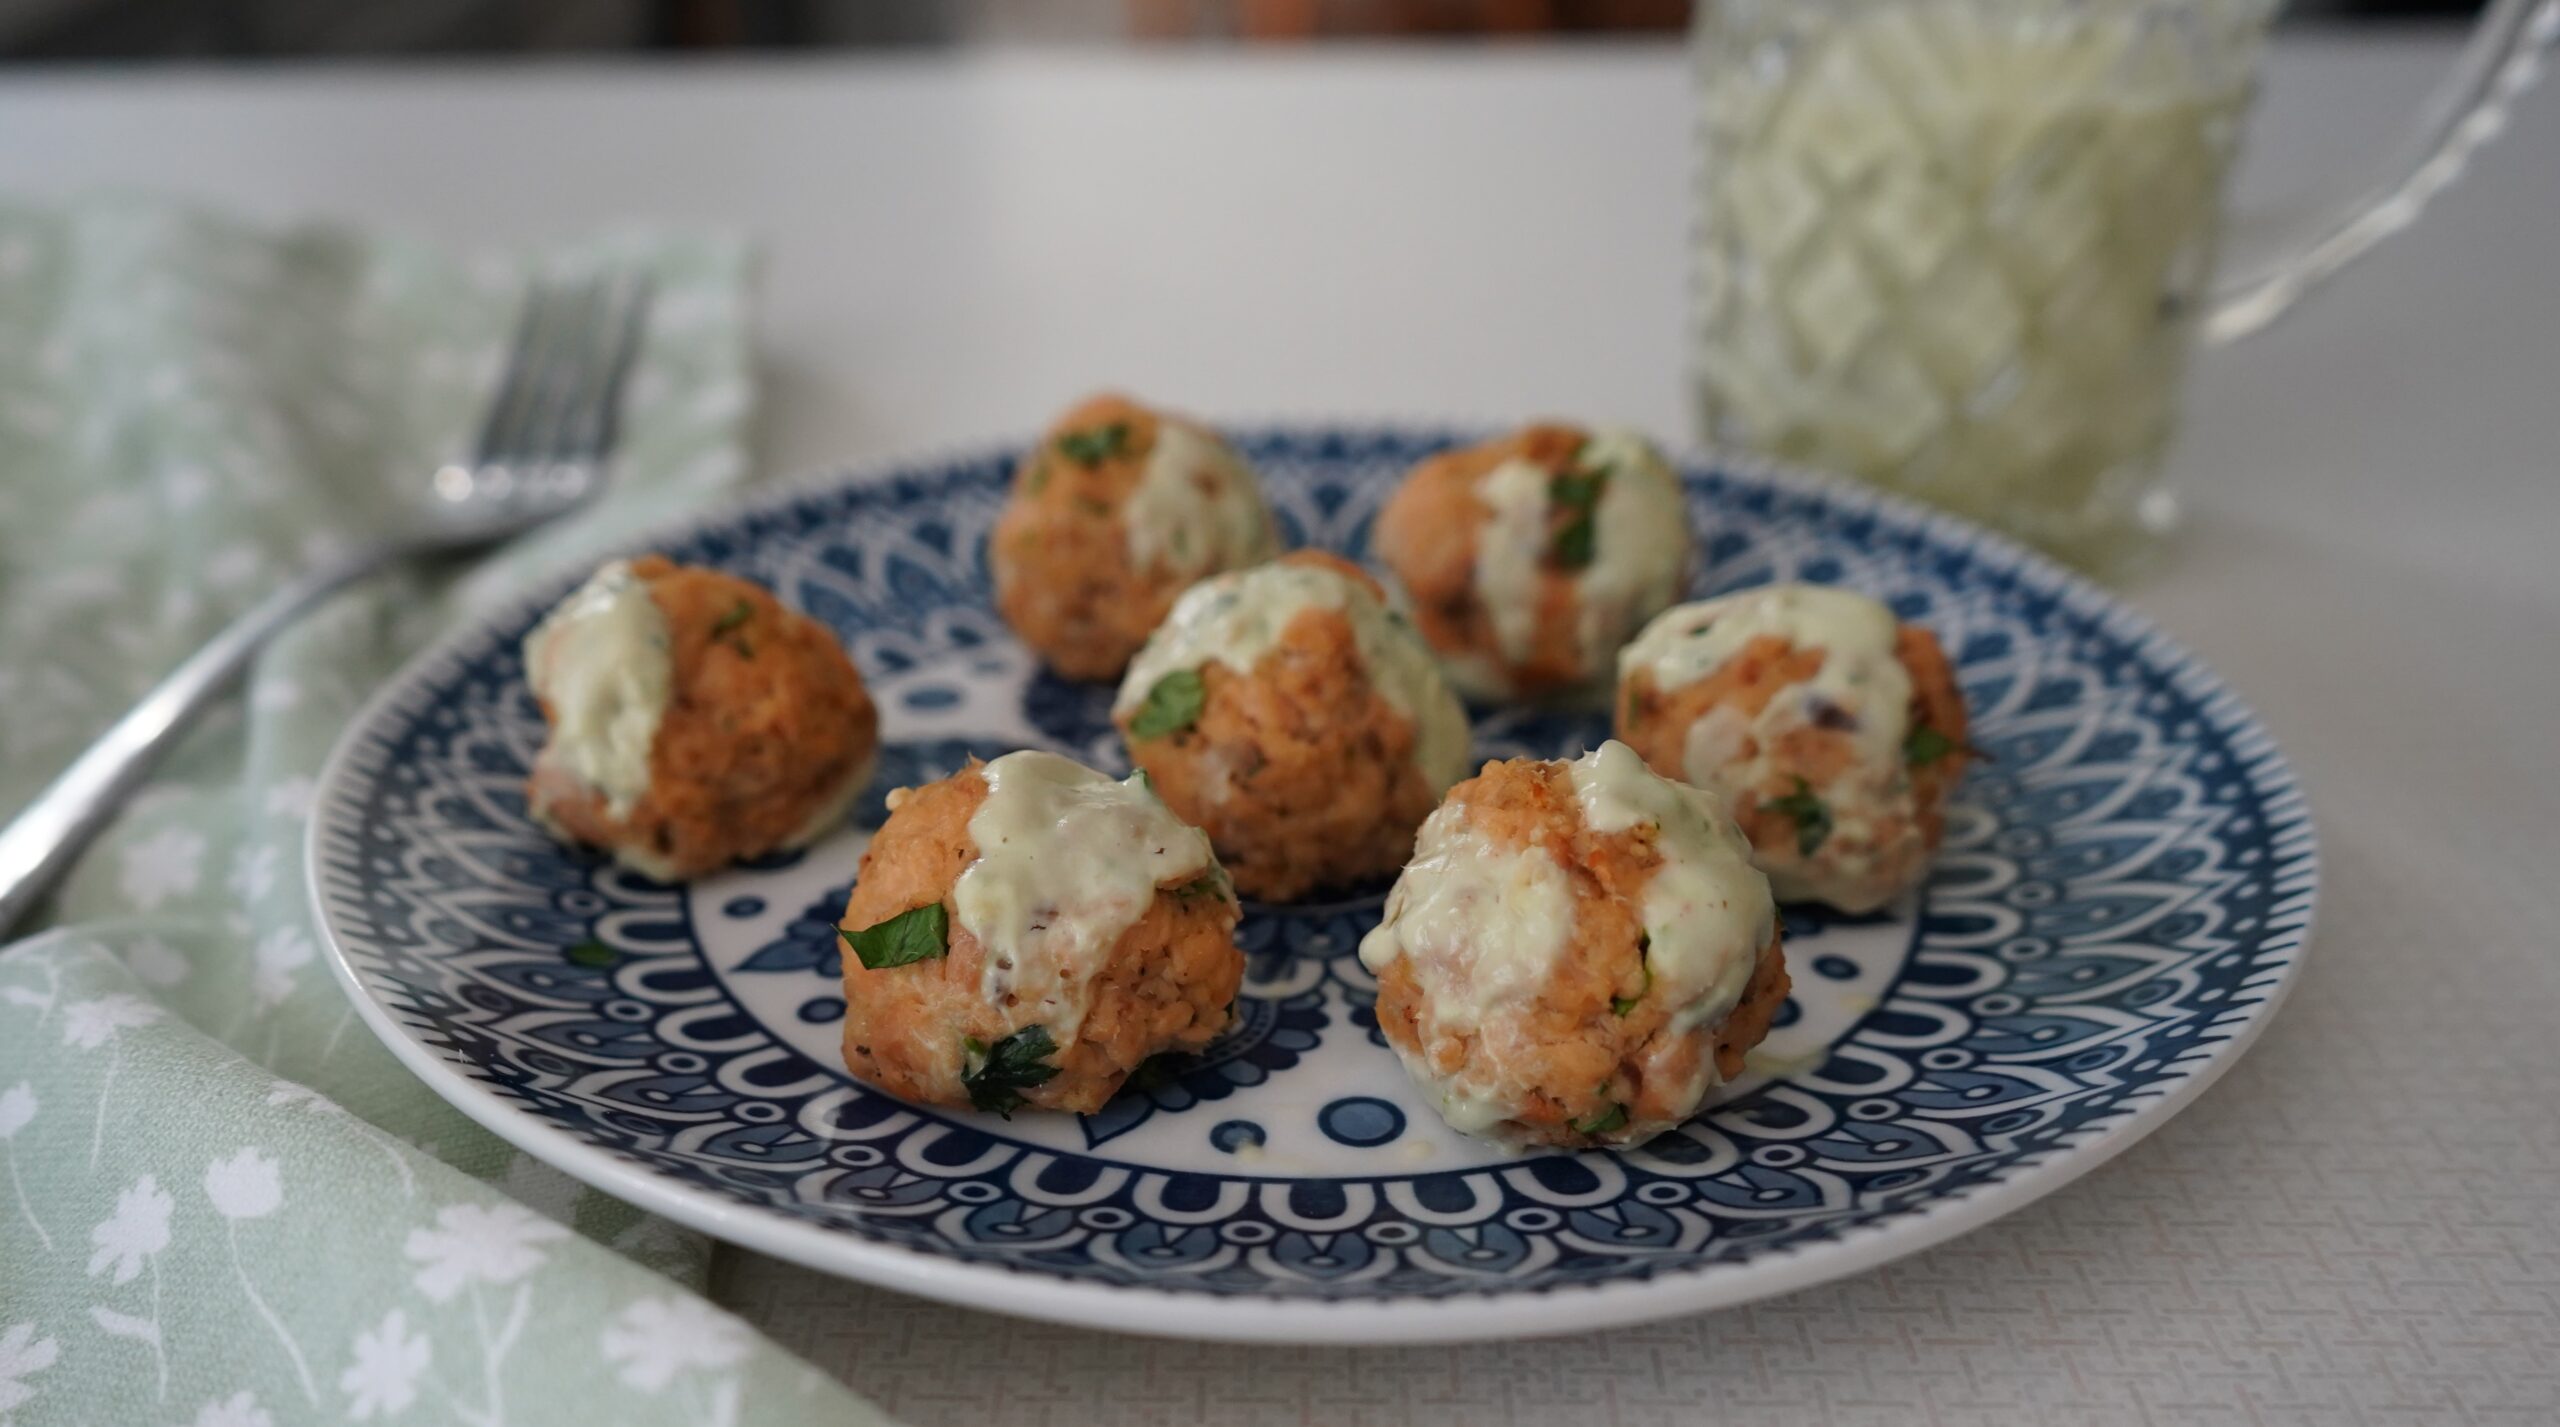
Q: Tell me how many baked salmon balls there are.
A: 7